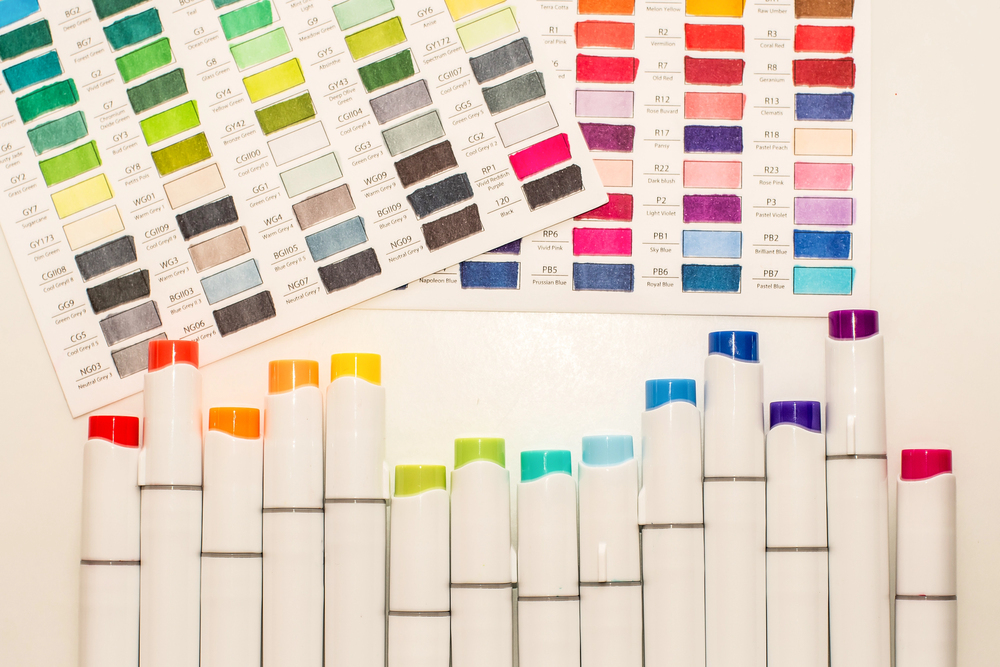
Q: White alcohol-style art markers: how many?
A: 14